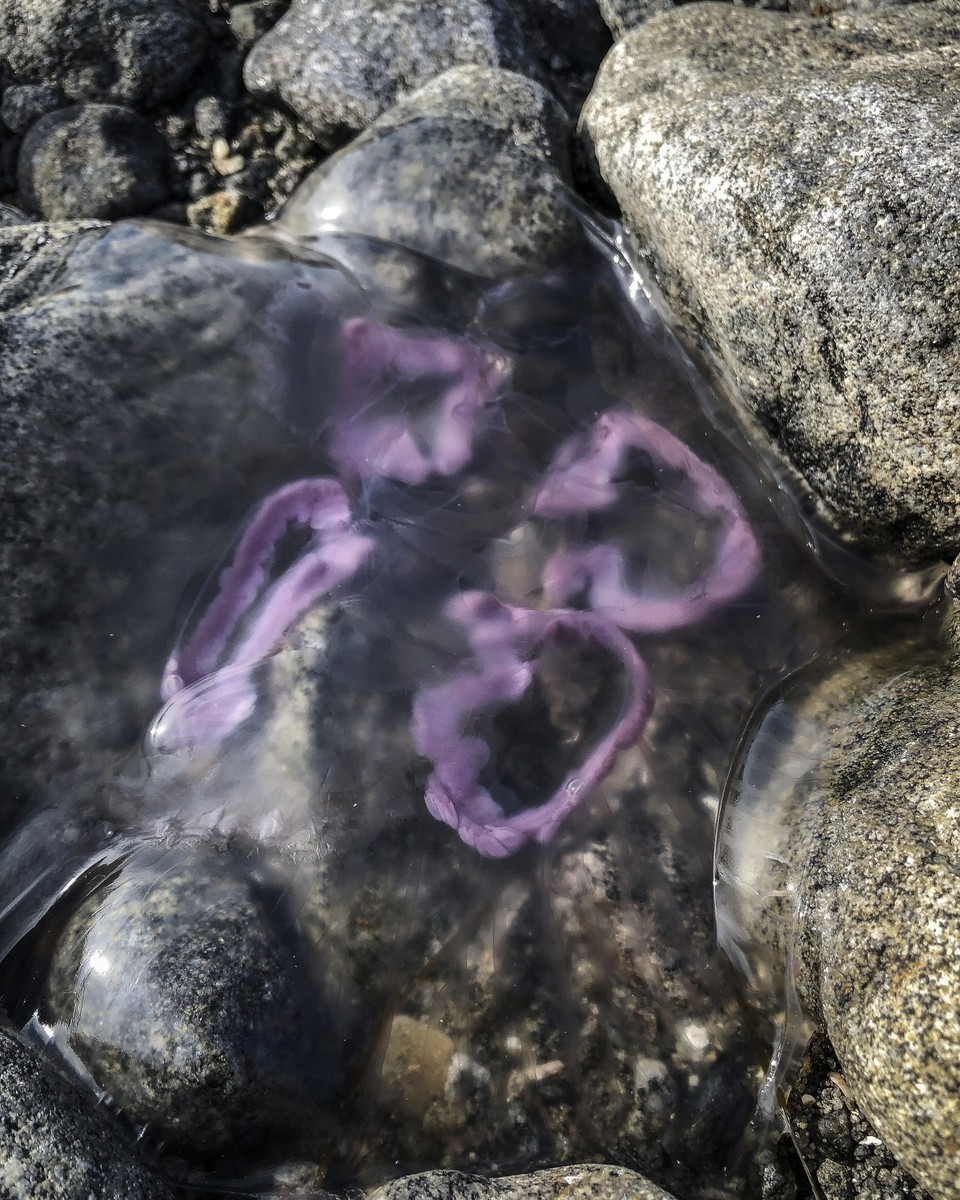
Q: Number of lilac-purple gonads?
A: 4